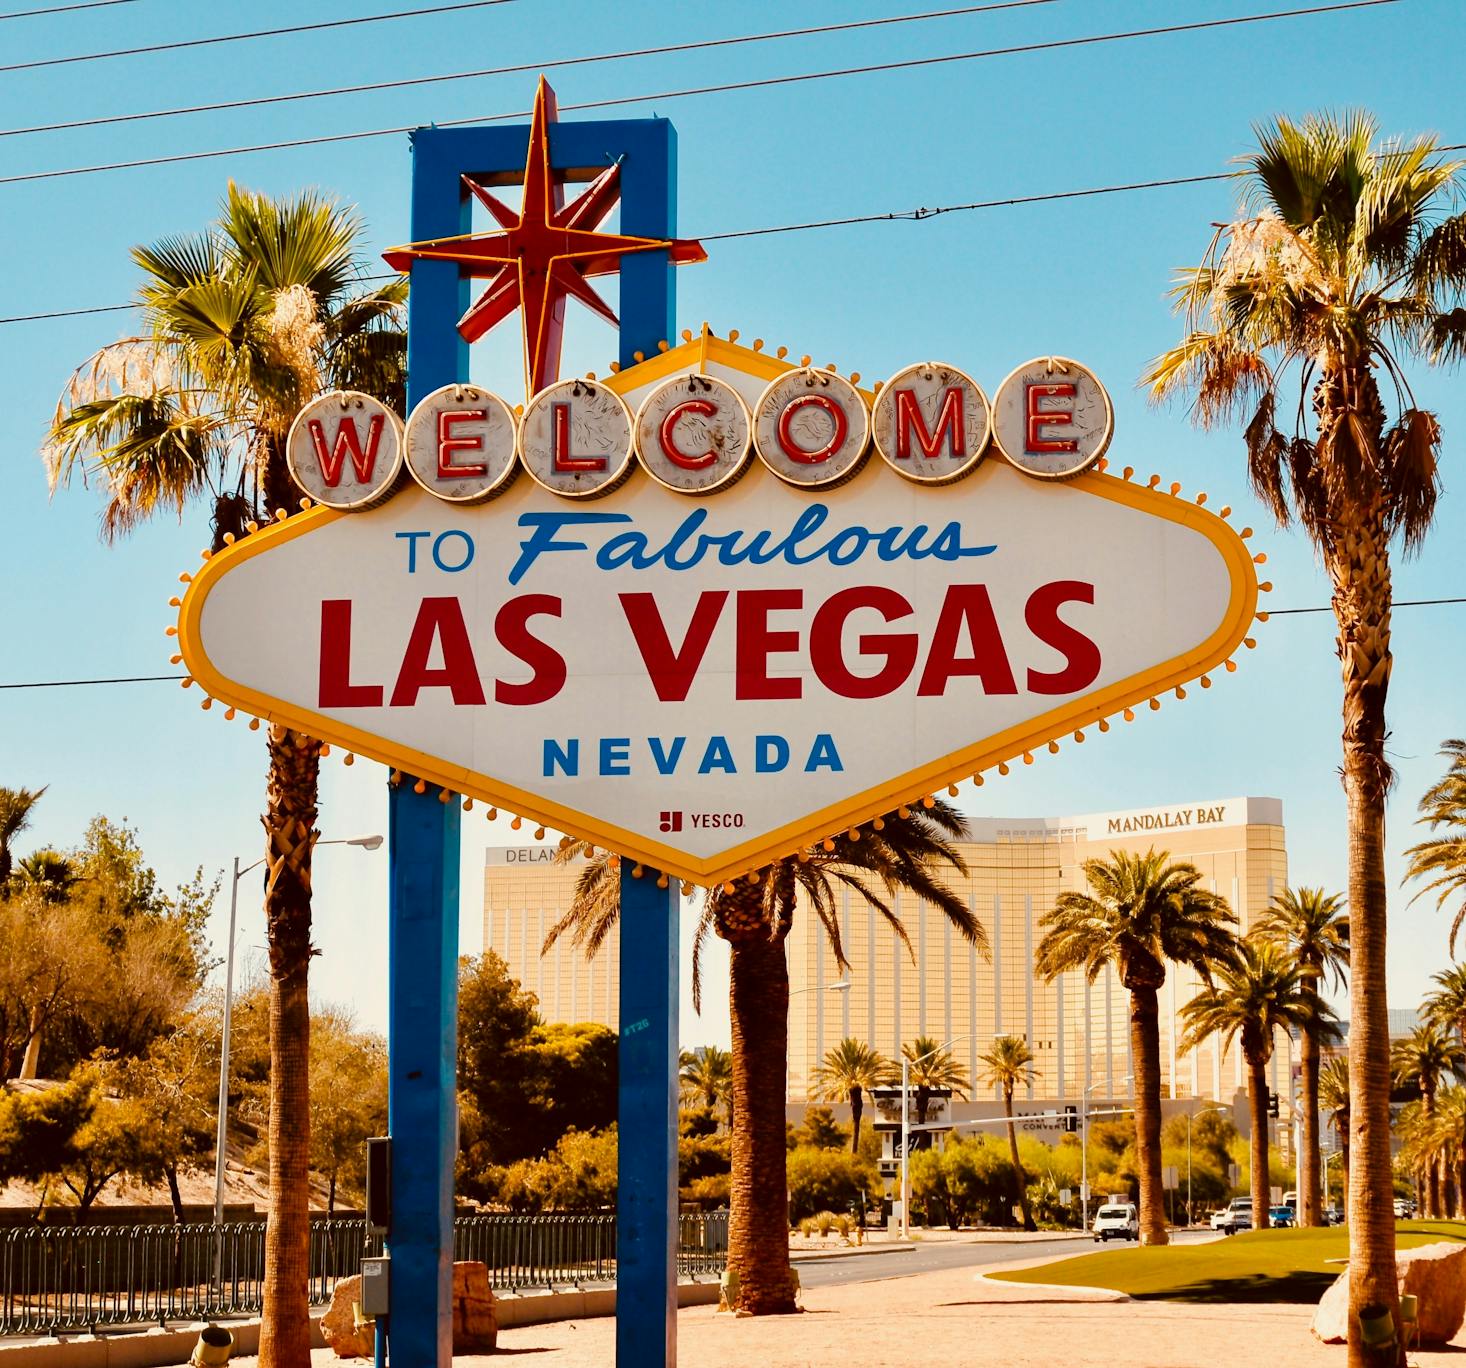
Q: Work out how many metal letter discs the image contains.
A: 7